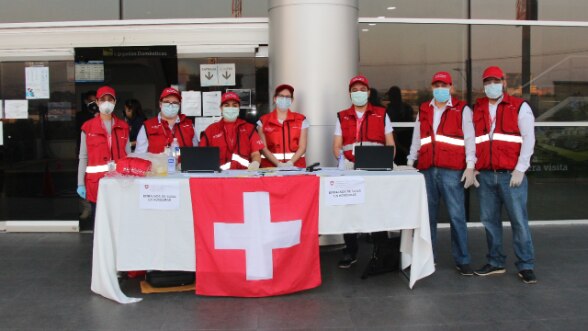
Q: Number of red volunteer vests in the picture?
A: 7